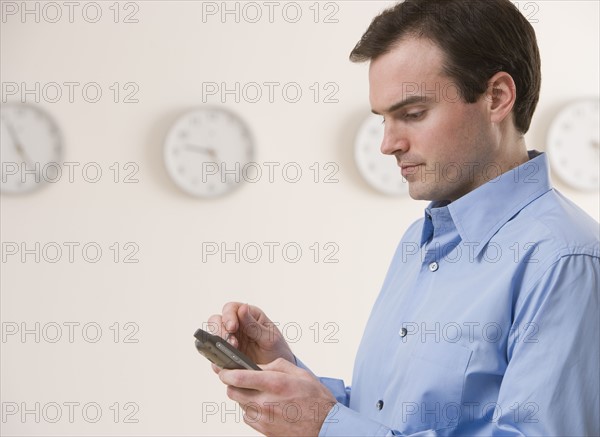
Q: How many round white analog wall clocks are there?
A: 4